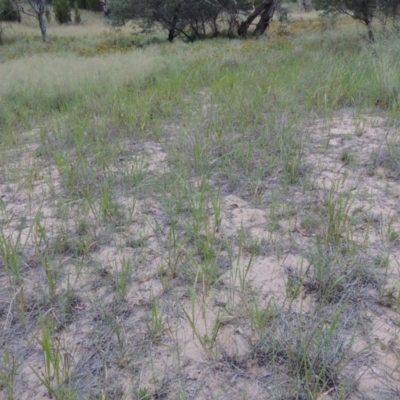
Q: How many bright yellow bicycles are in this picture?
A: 0